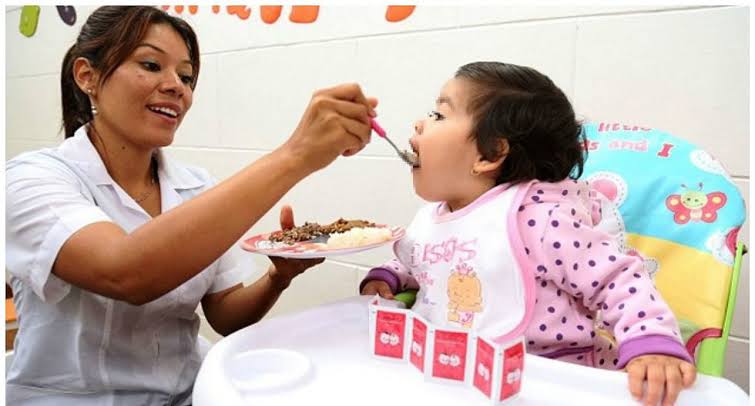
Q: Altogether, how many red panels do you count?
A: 5